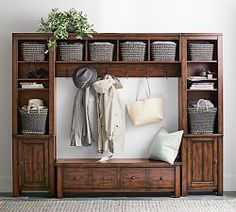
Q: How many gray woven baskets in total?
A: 8